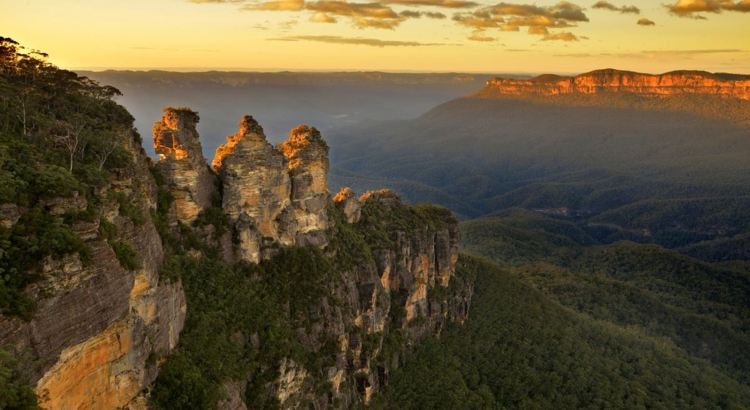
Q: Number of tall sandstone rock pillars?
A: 3